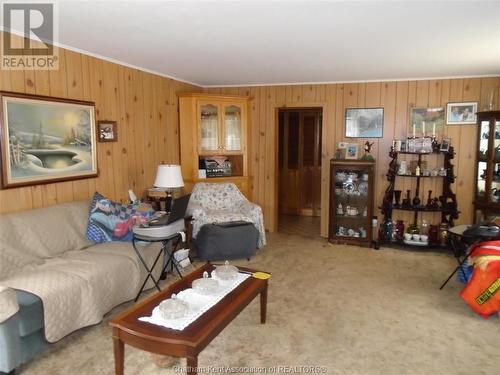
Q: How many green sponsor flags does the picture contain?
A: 0